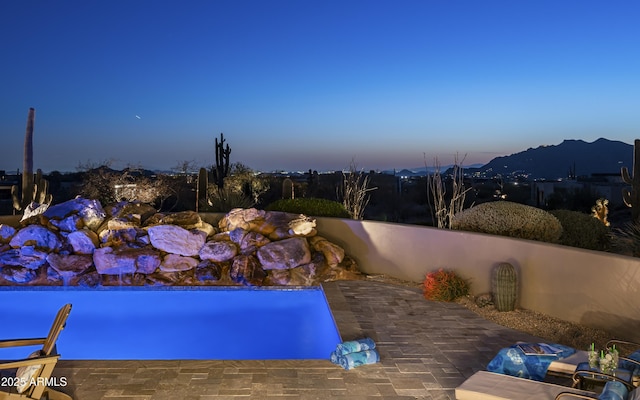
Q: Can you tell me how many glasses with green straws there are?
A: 3